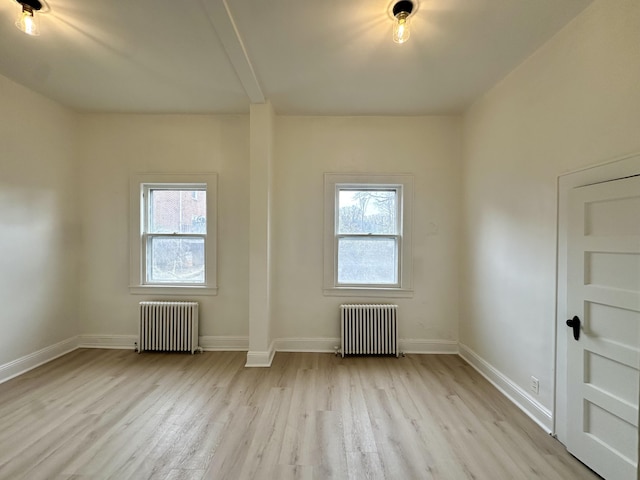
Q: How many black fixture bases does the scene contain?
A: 2